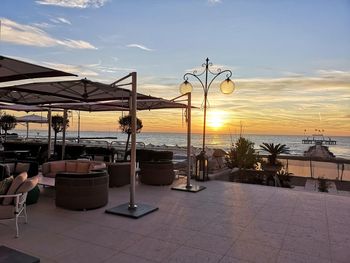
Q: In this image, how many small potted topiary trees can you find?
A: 3